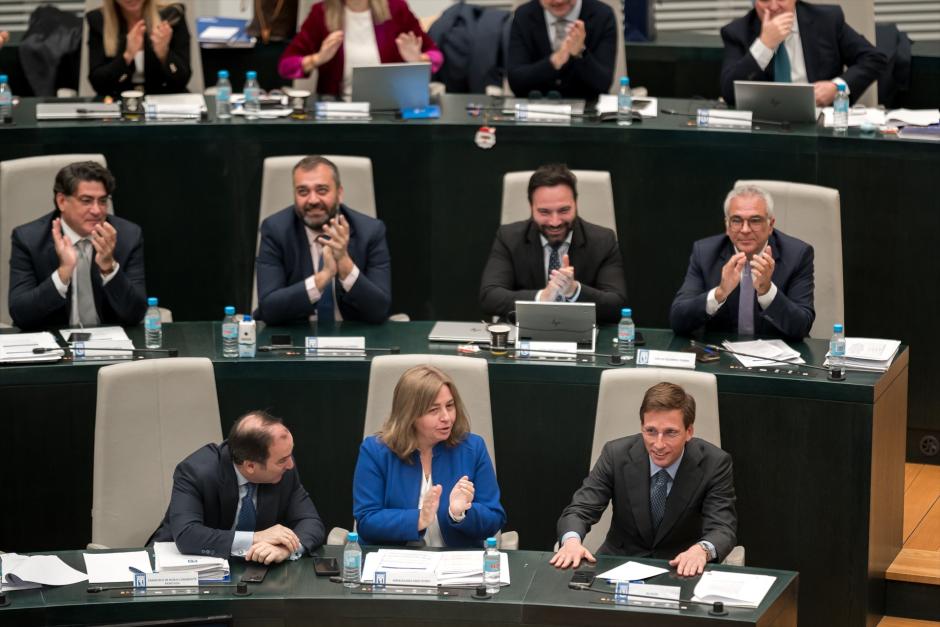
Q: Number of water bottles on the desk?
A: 11